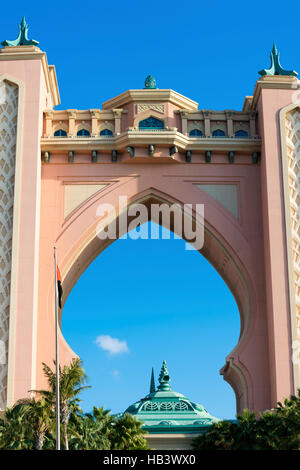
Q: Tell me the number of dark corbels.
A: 11